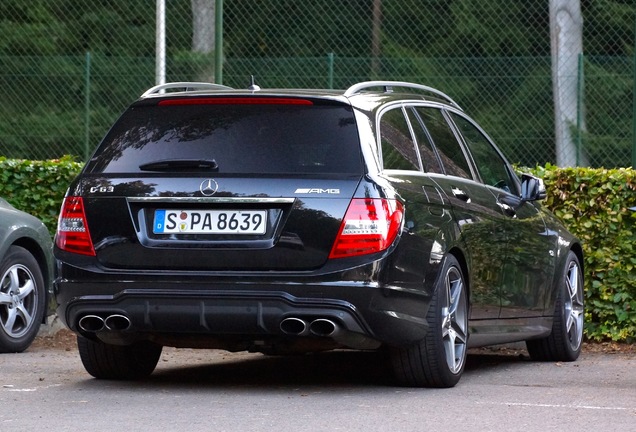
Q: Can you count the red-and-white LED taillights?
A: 2